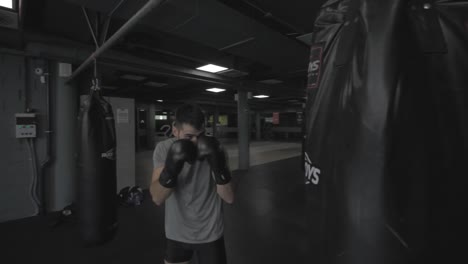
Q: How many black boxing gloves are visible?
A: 2